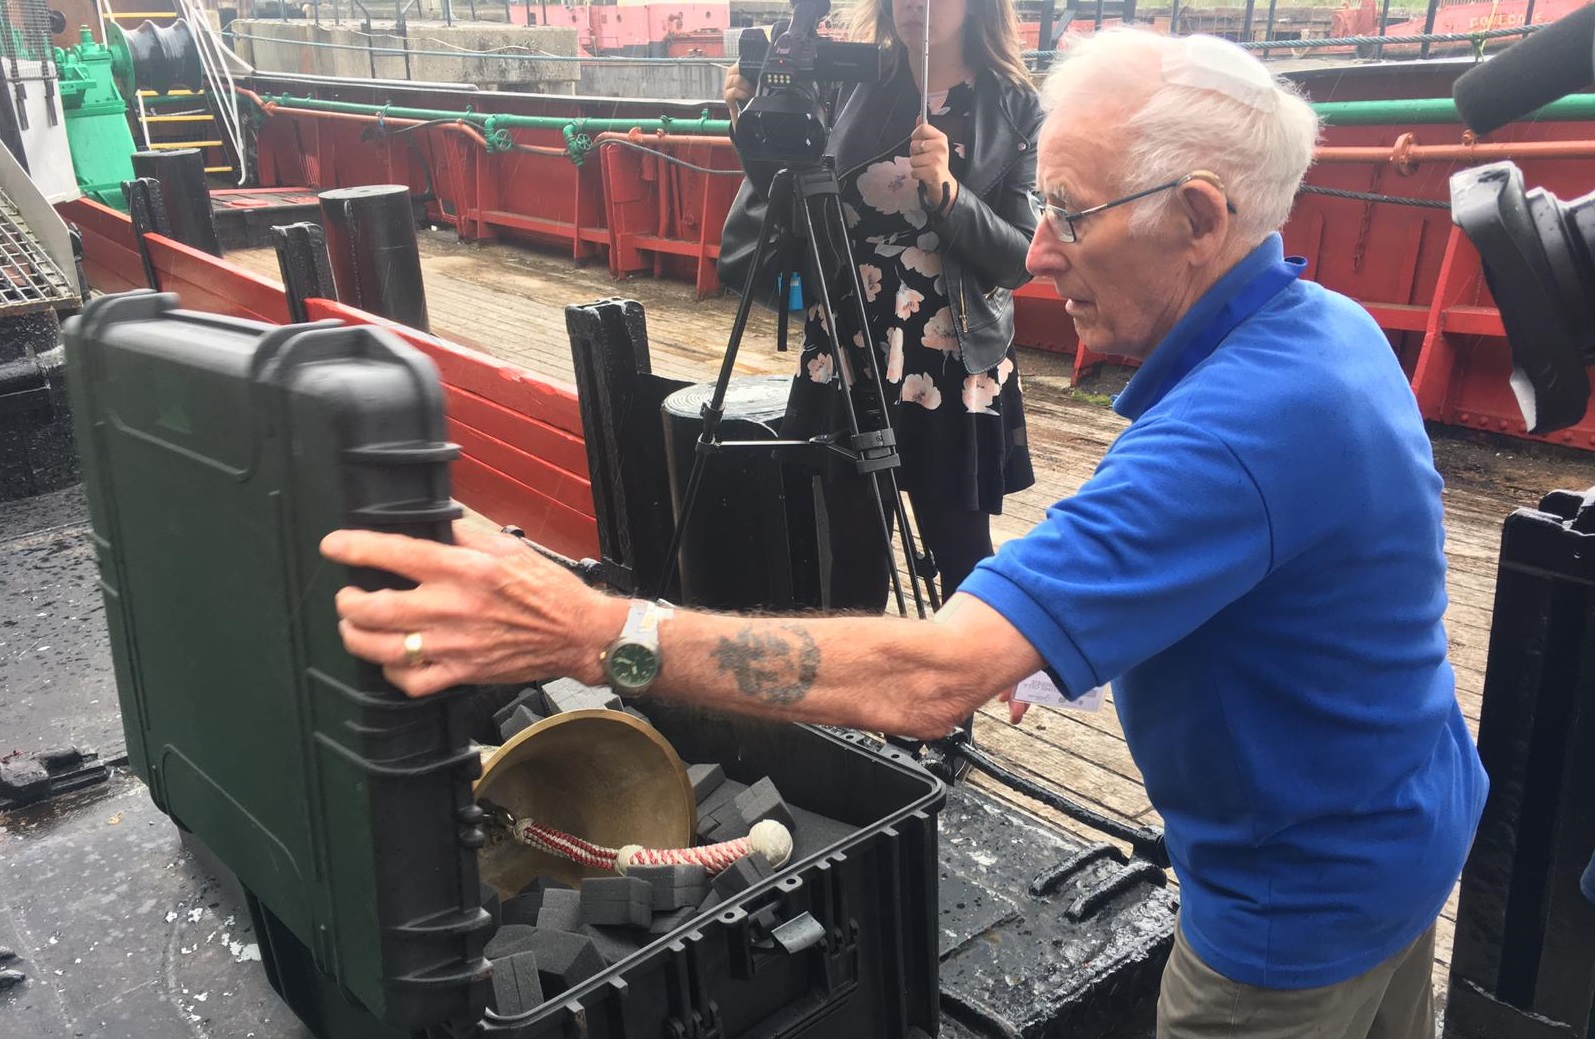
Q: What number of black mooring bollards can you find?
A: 3